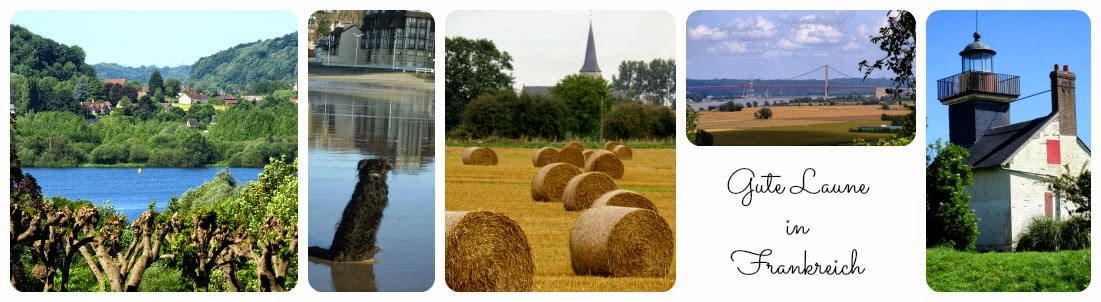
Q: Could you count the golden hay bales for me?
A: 13